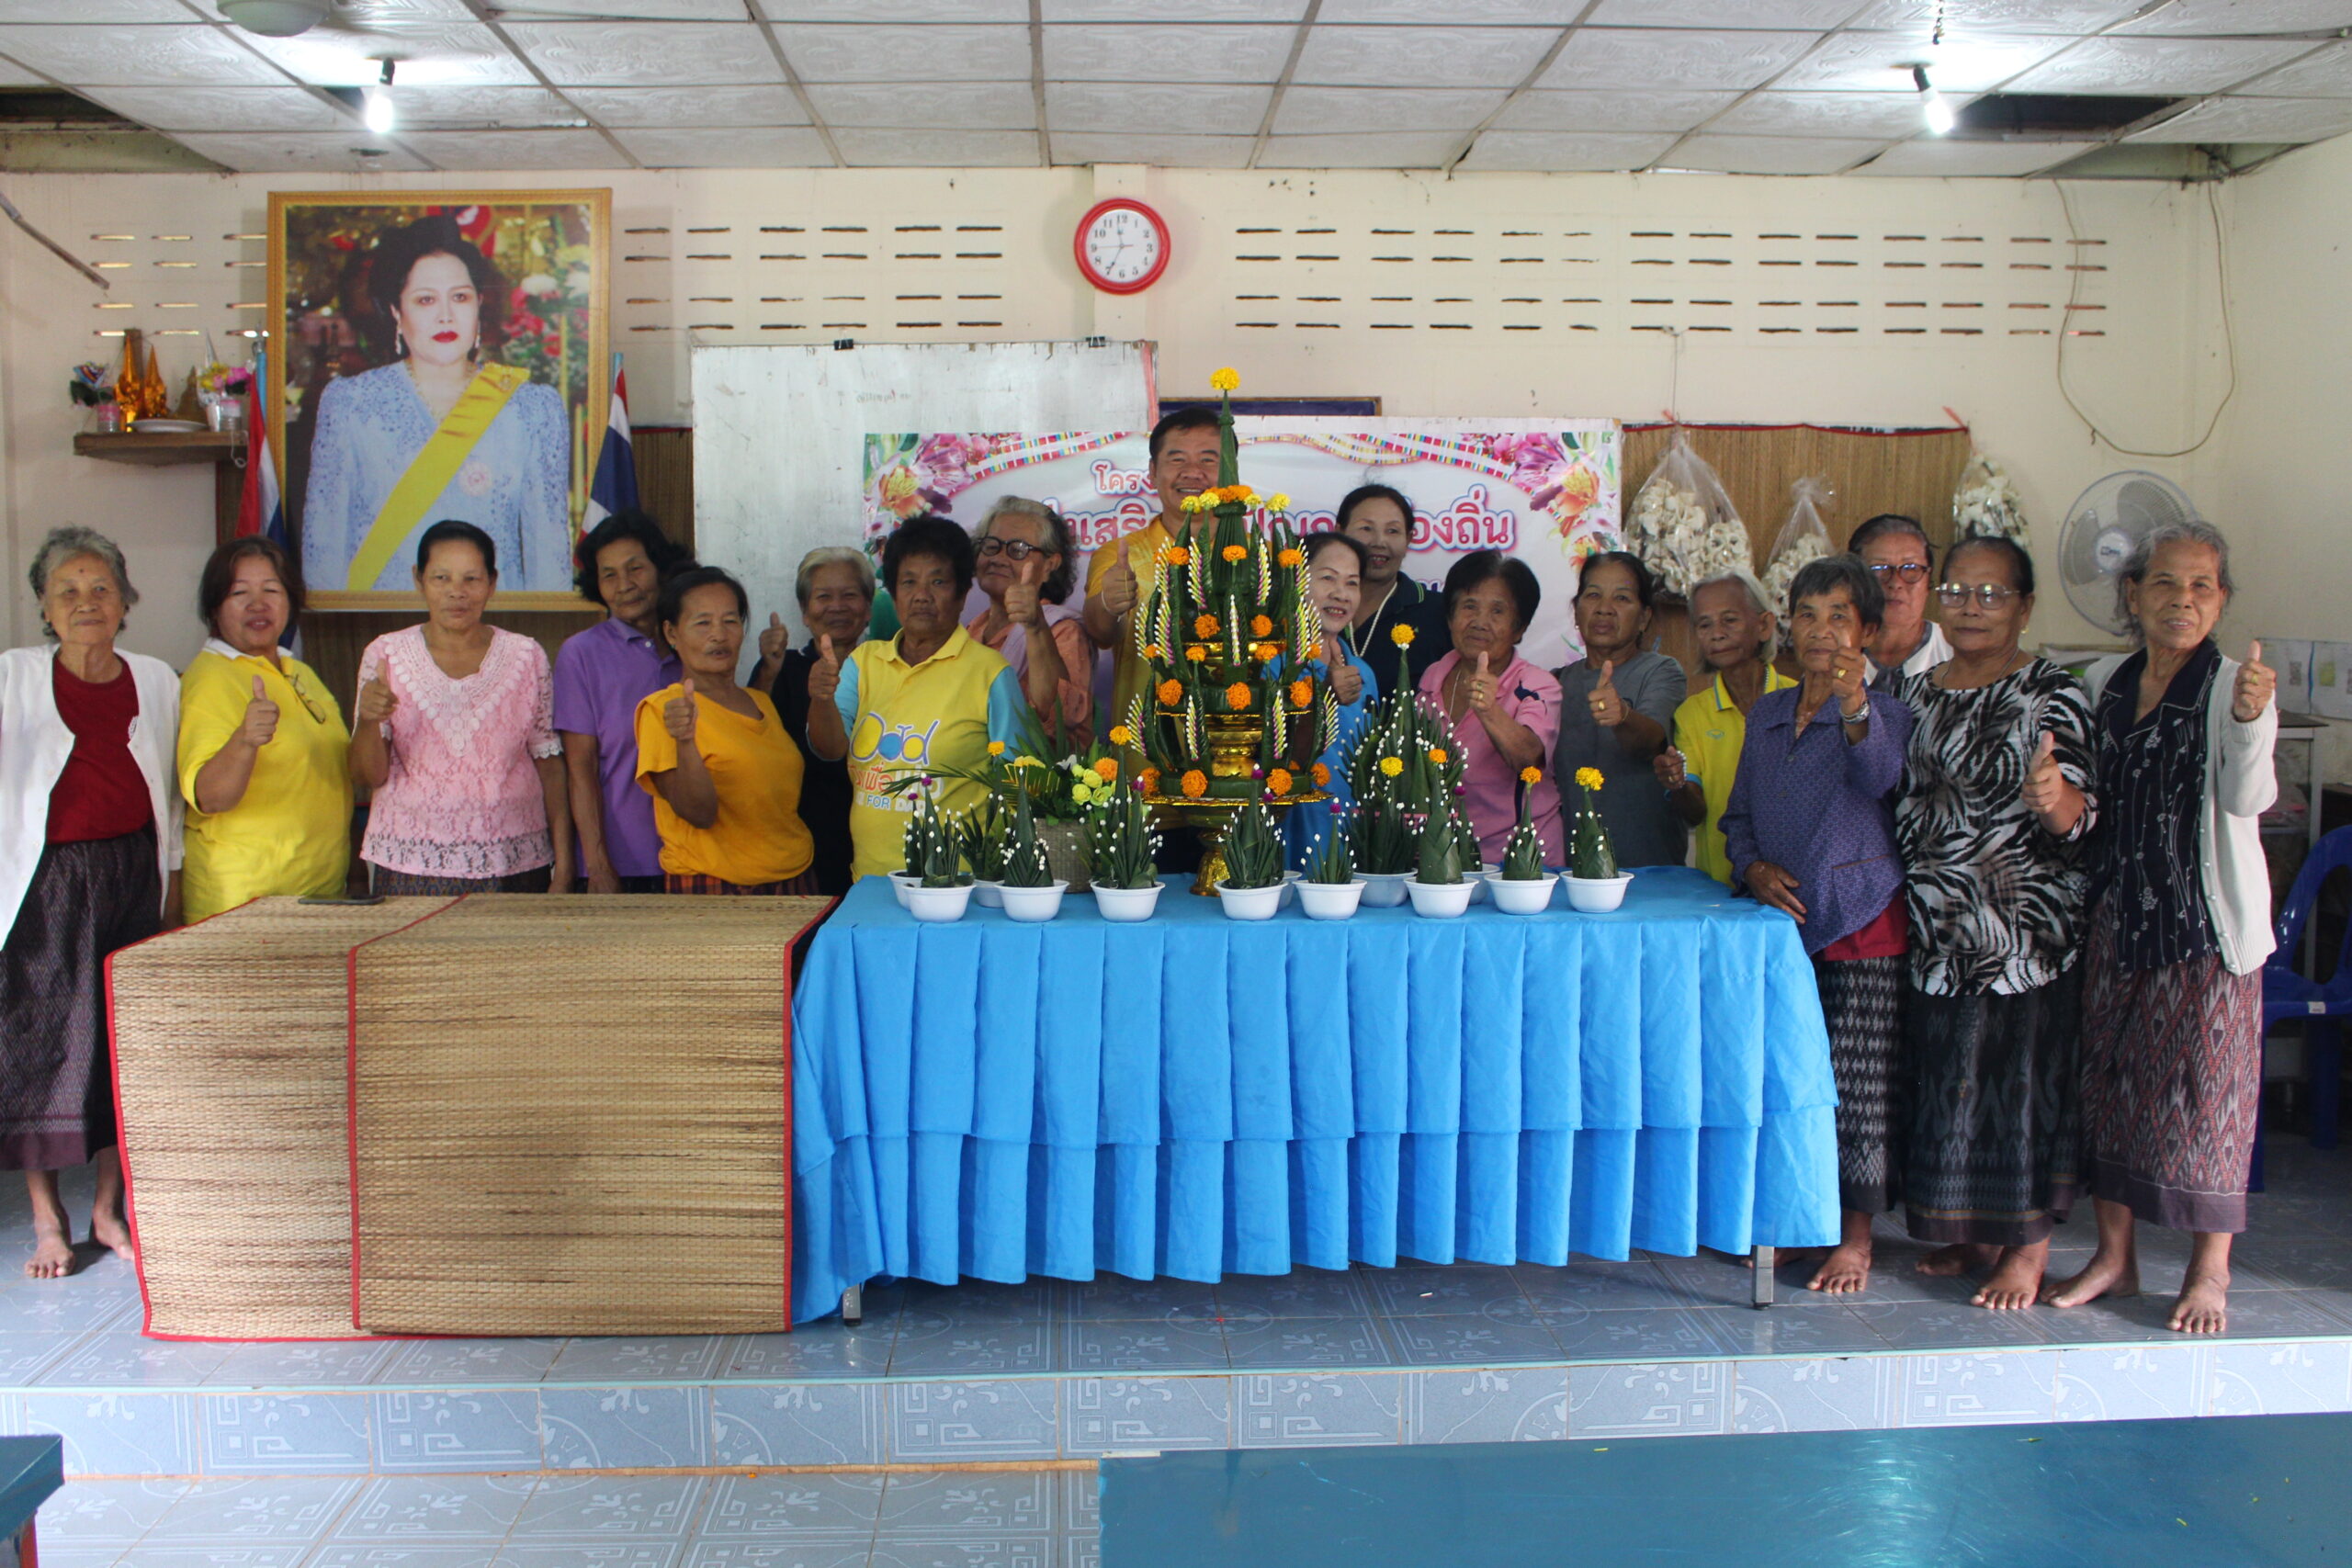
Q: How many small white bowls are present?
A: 13